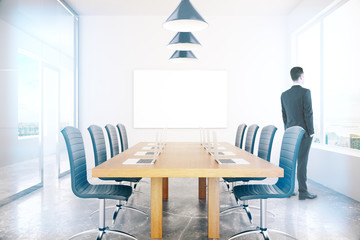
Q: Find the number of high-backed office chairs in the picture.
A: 8